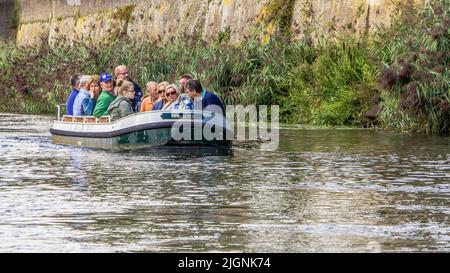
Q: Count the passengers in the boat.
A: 11